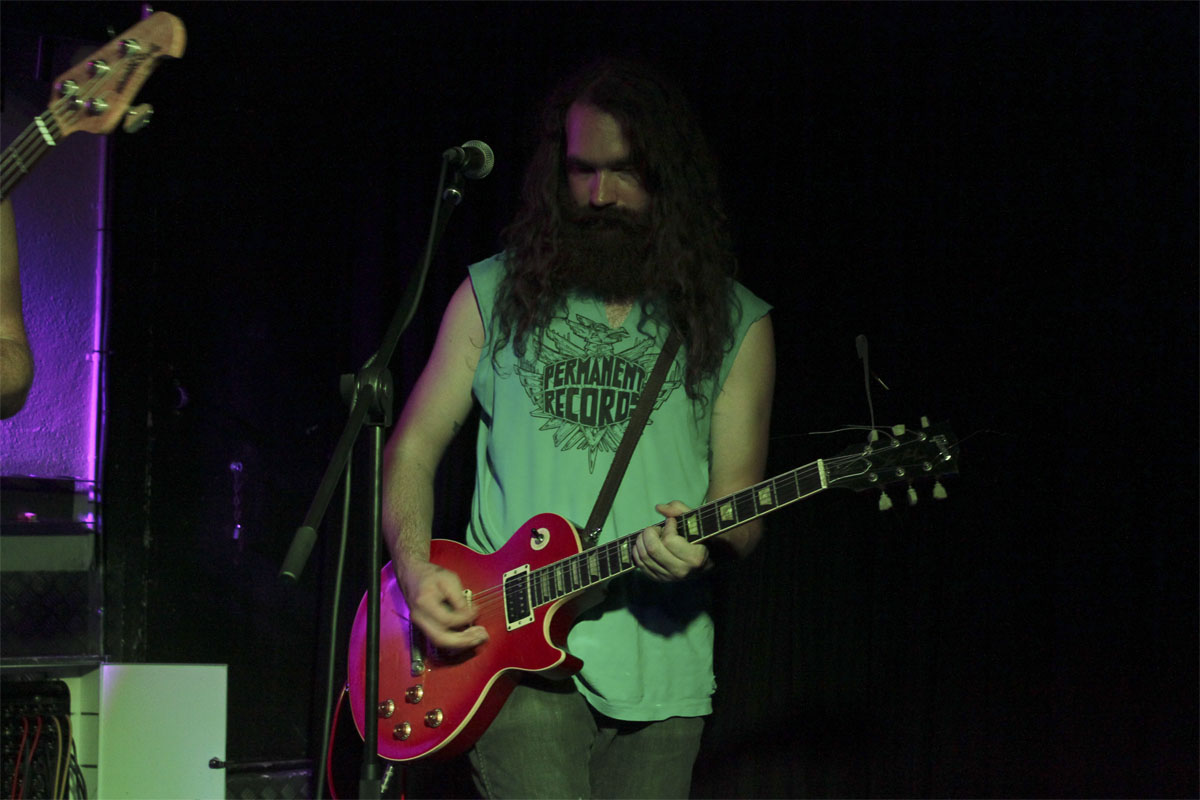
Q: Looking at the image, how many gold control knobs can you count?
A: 4